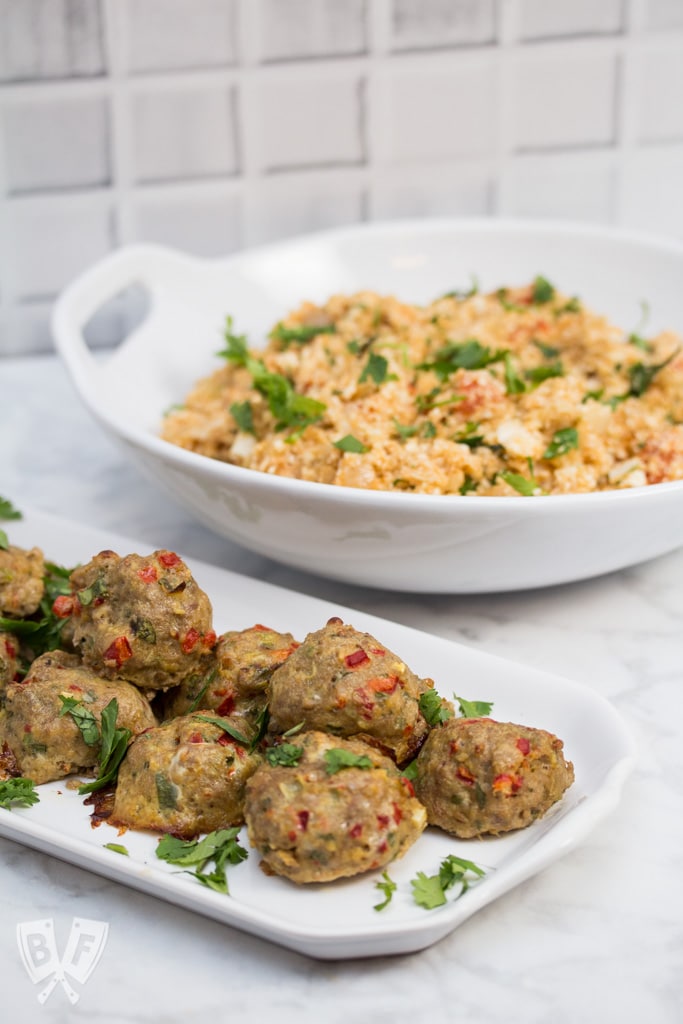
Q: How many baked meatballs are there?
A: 9